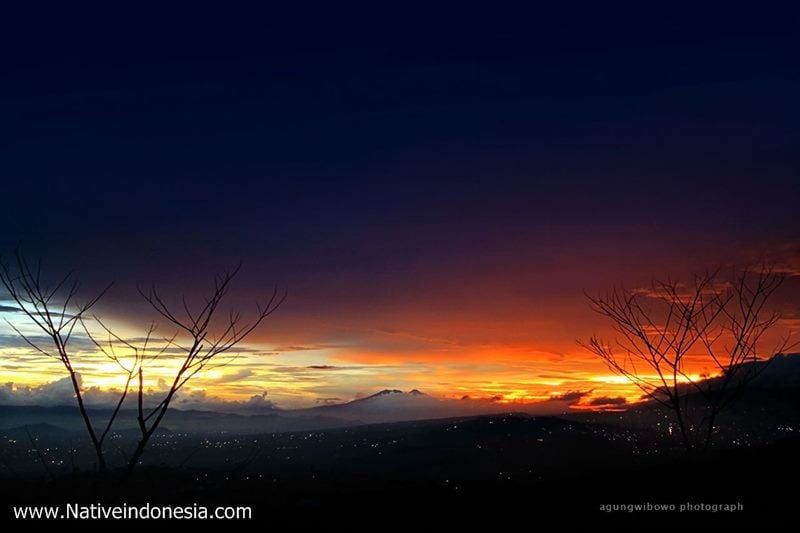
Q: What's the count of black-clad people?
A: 0